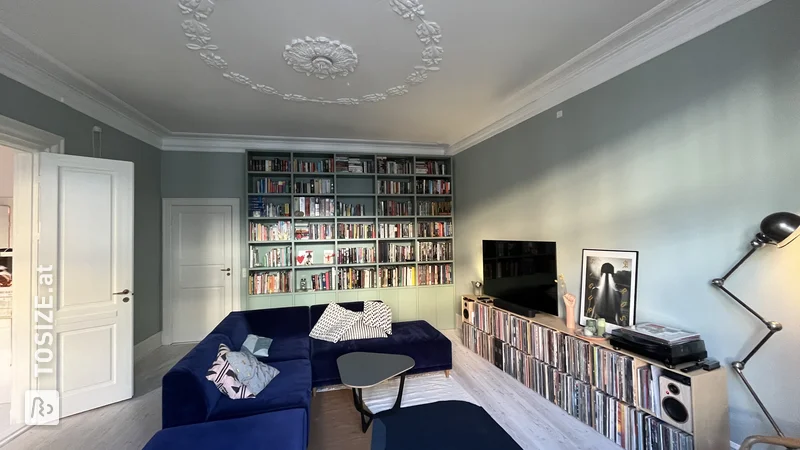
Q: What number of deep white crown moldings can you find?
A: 3